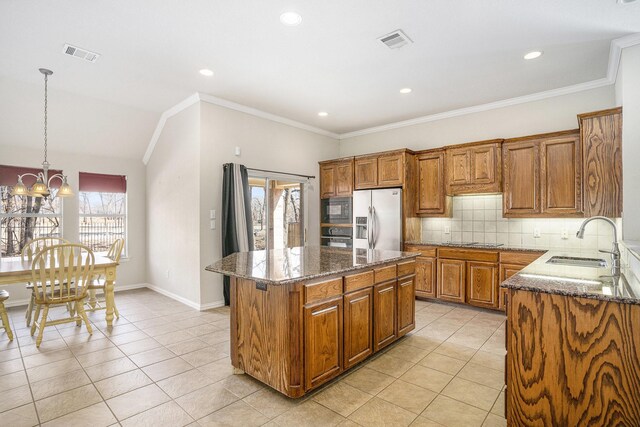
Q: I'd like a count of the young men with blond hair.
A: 0